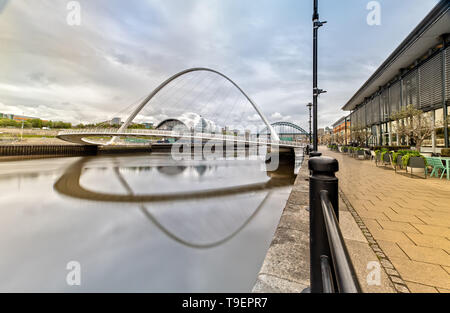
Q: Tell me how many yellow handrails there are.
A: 0